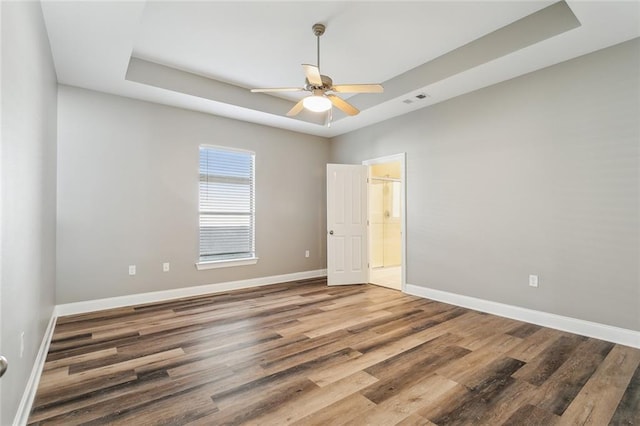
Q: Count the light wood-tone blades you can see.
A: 5